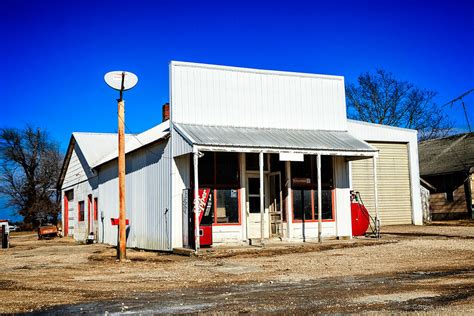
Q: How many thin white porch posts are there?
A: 4